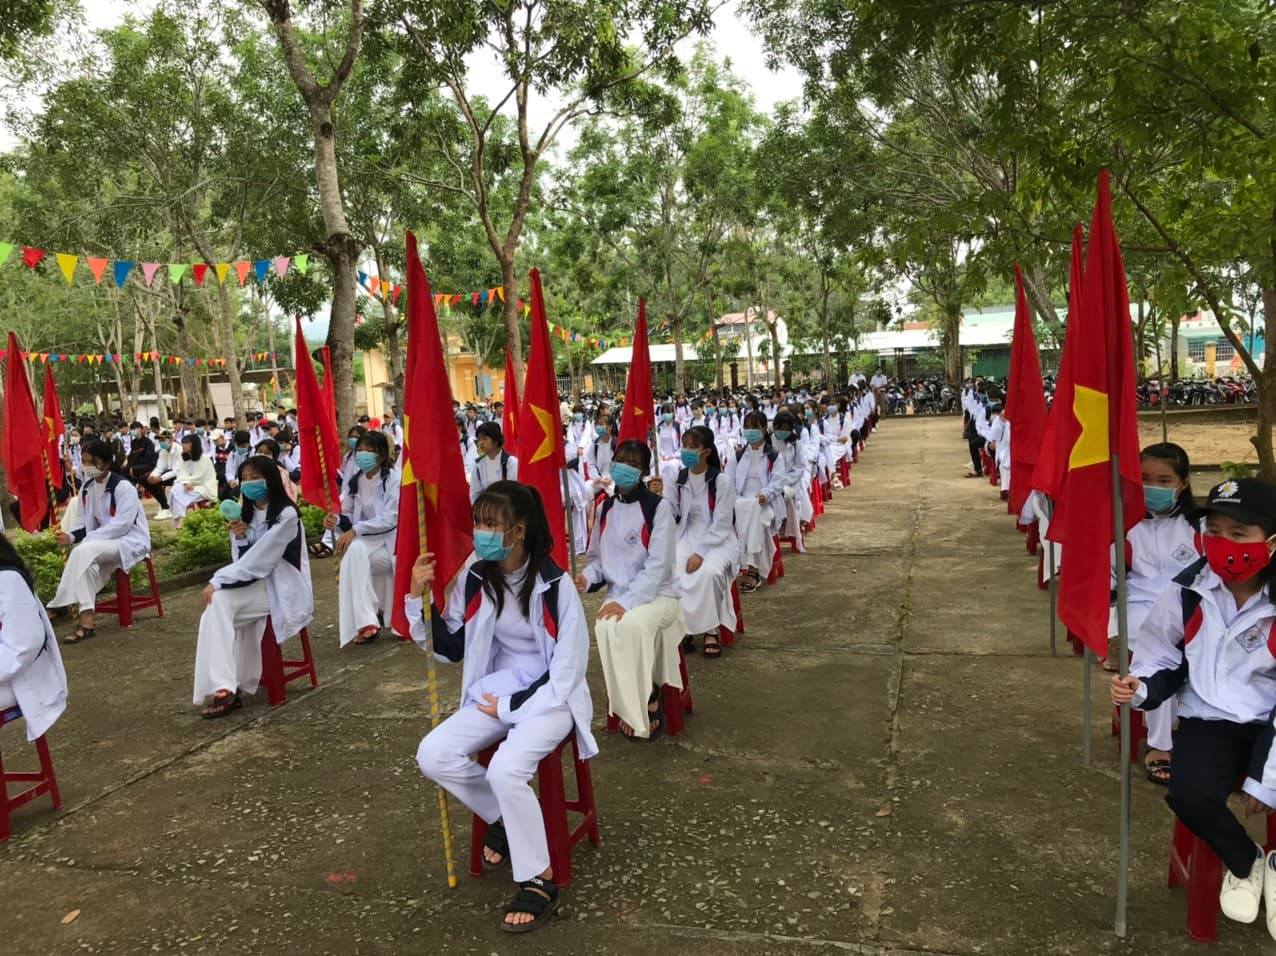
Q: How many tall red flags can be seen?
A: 11